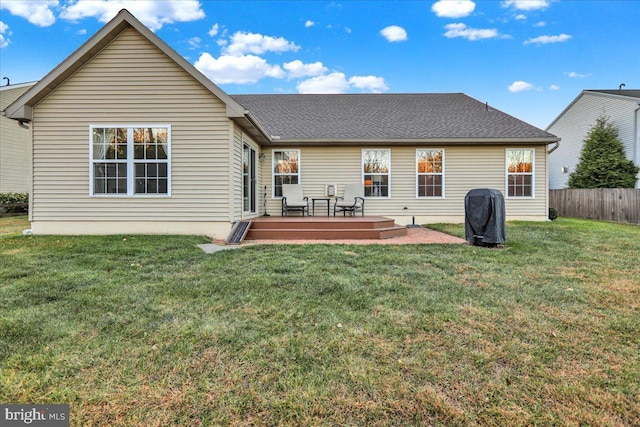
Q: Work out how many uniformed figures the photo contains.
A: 0